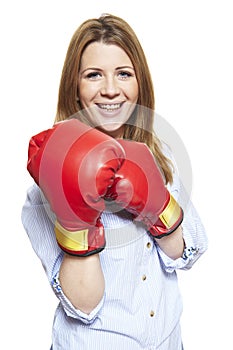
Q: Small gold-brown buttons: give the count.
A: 3